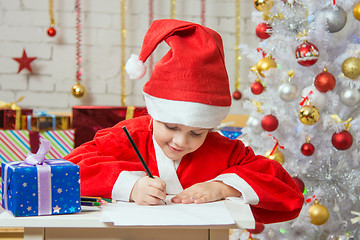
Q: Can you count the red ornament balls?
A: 11